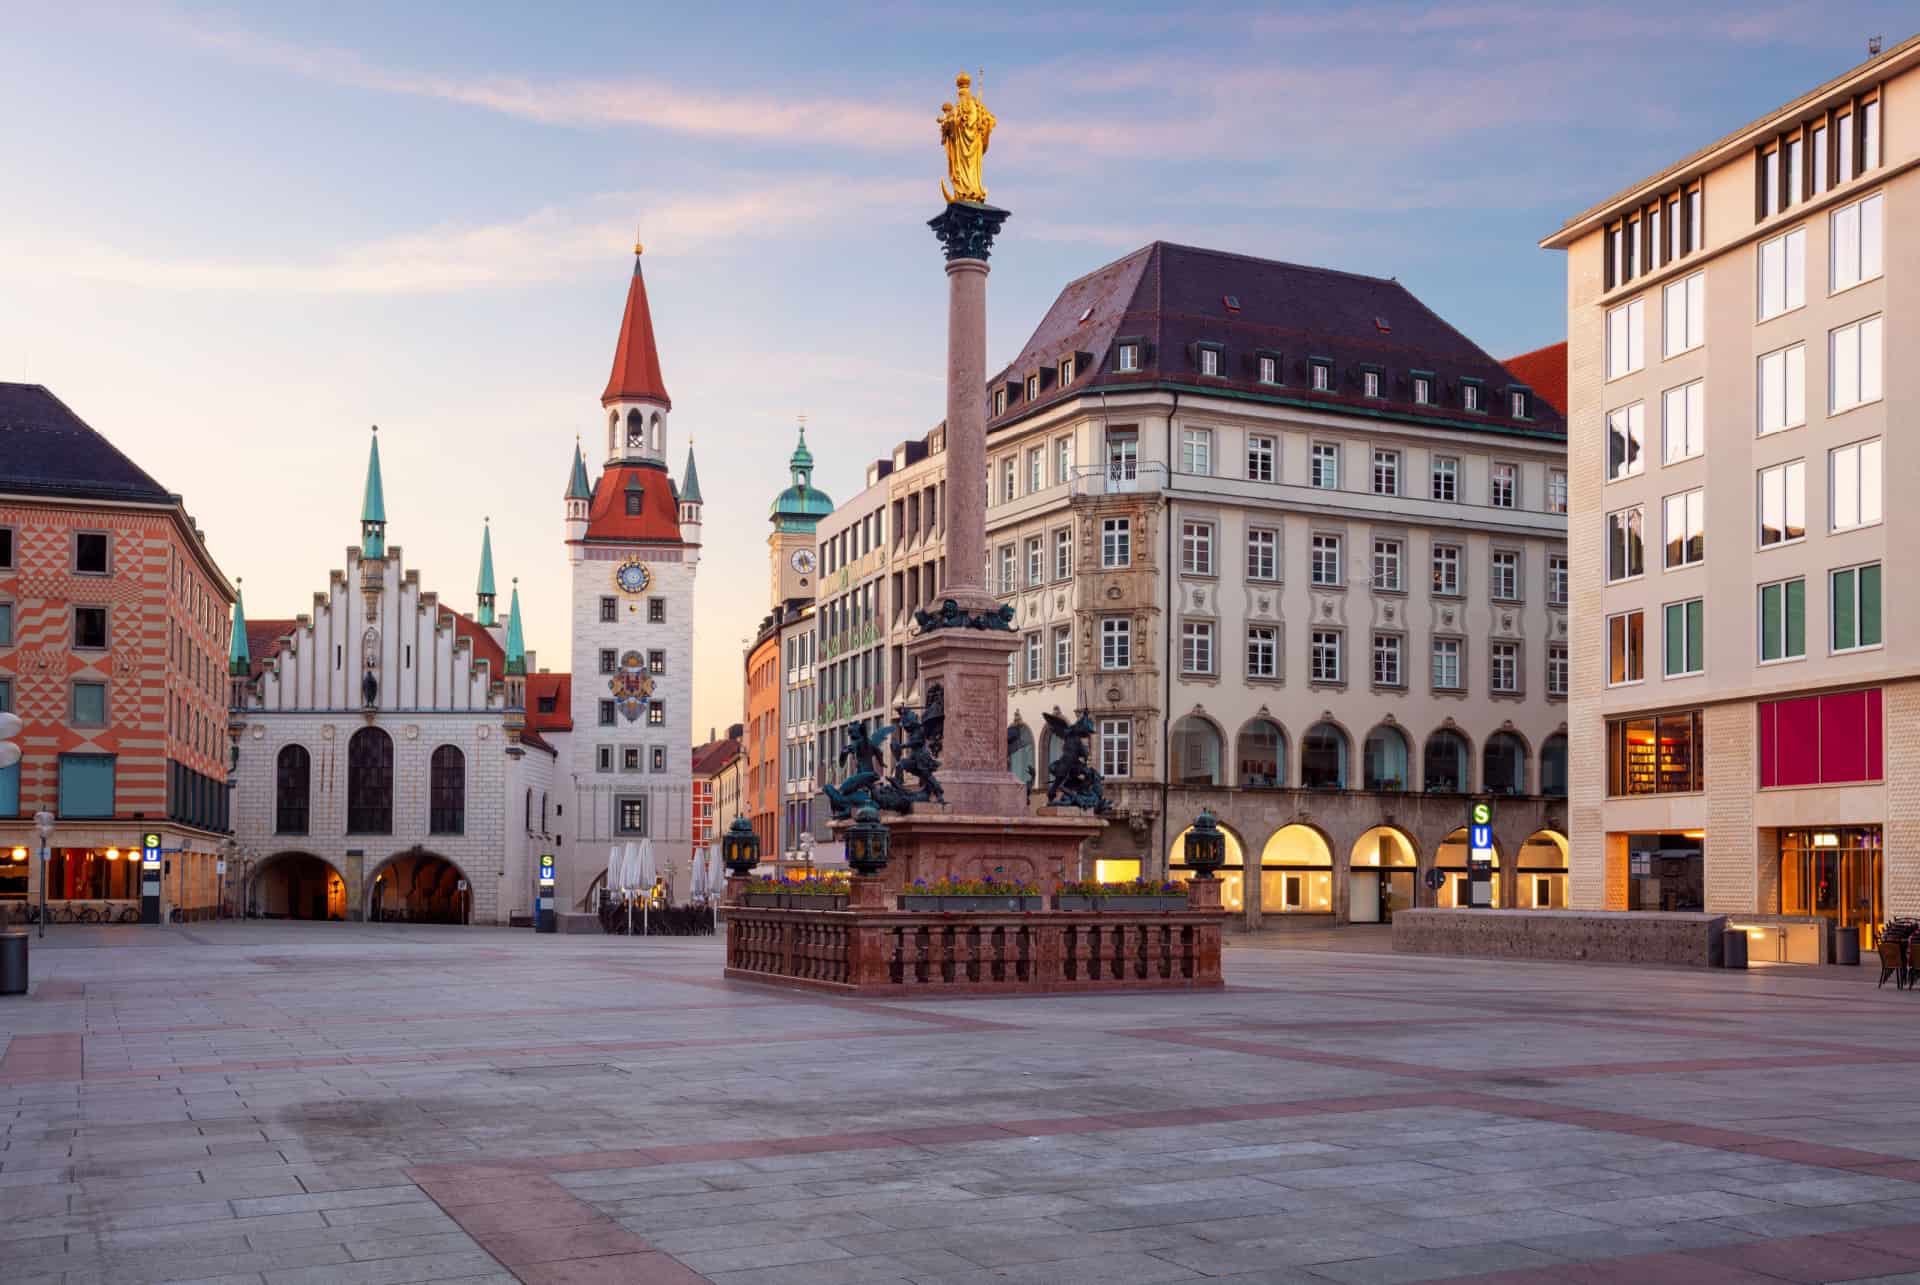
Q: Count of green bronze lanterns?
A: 3